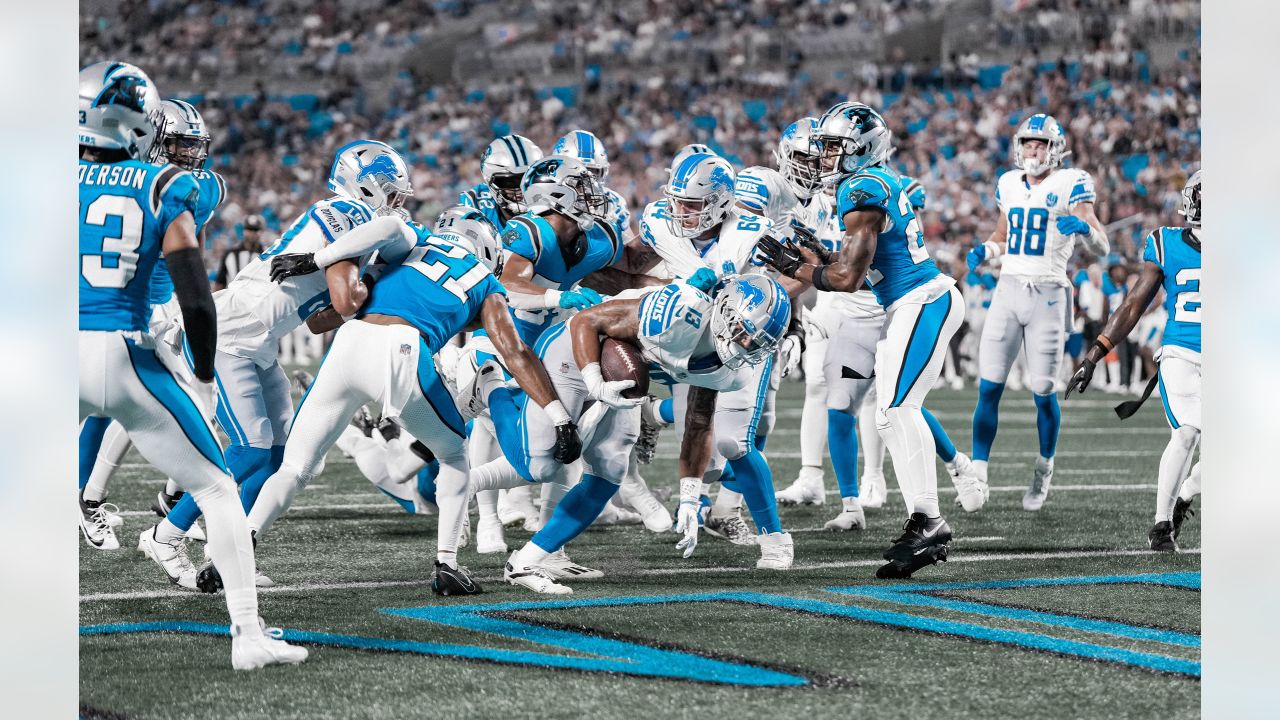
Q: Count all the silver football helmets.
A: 14